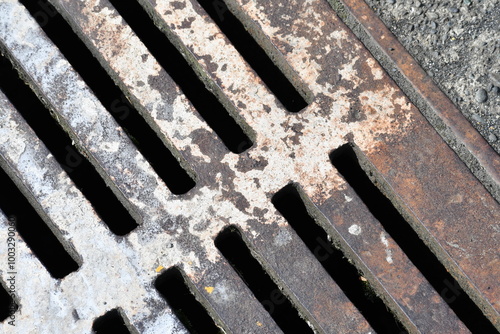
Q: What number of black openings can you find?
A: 11